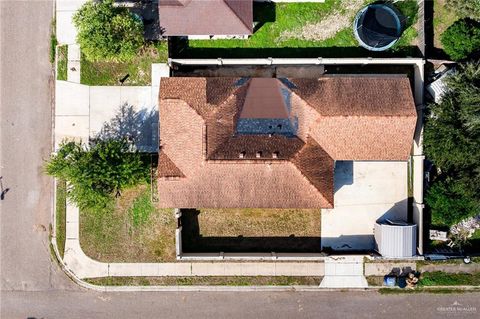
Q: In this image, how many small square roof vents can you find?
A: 3